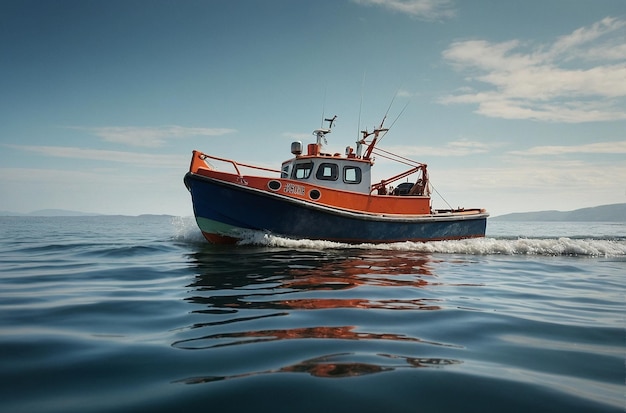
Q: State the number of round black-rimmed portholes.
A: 2